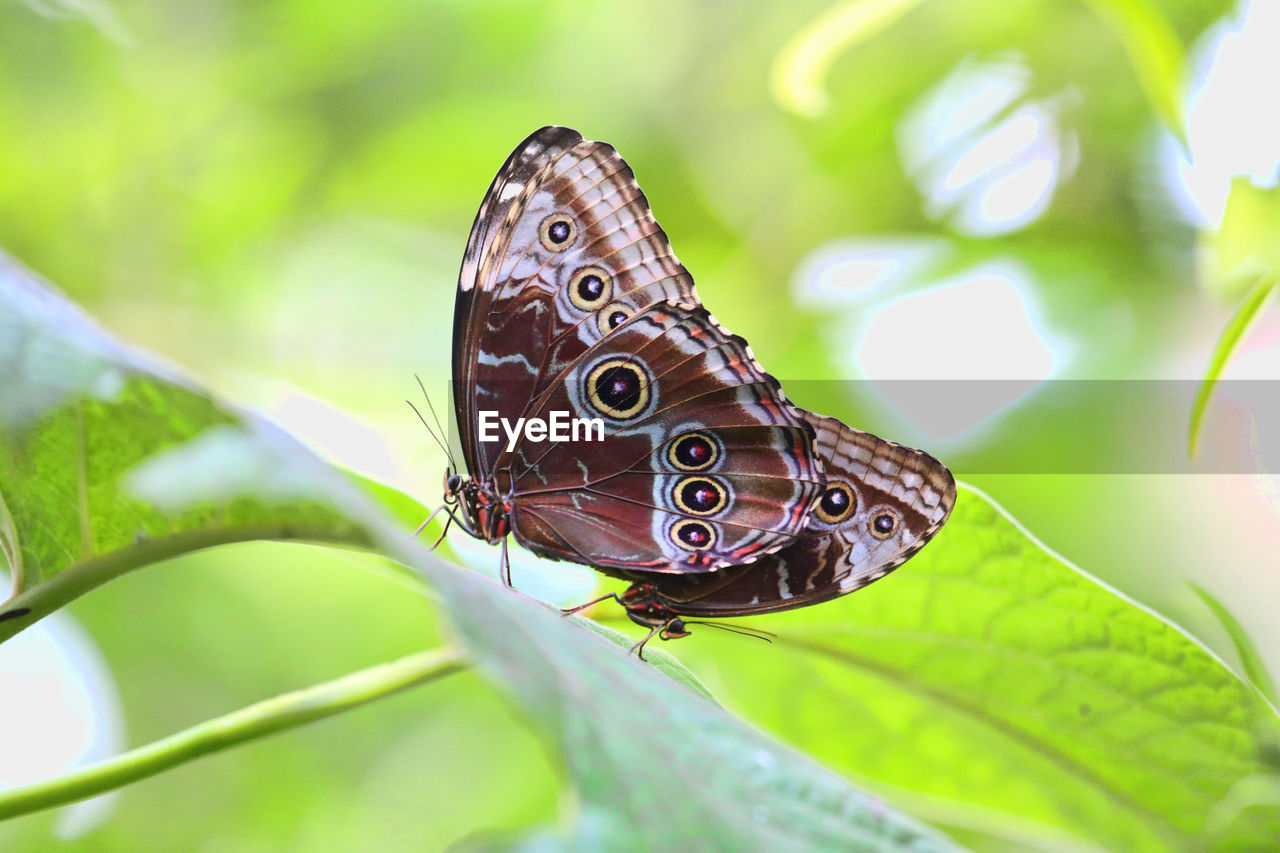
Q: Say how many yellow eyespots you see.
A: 9